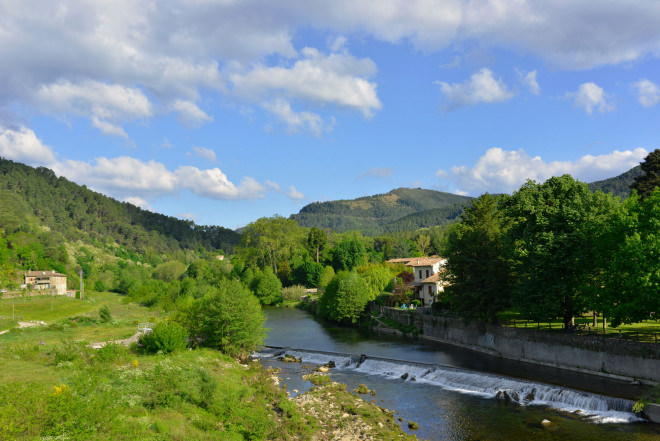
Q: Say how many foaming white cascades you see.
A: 1